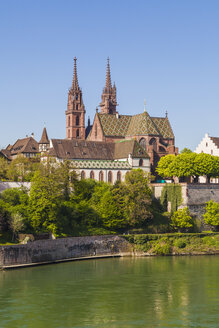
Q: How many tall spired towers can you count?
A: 2